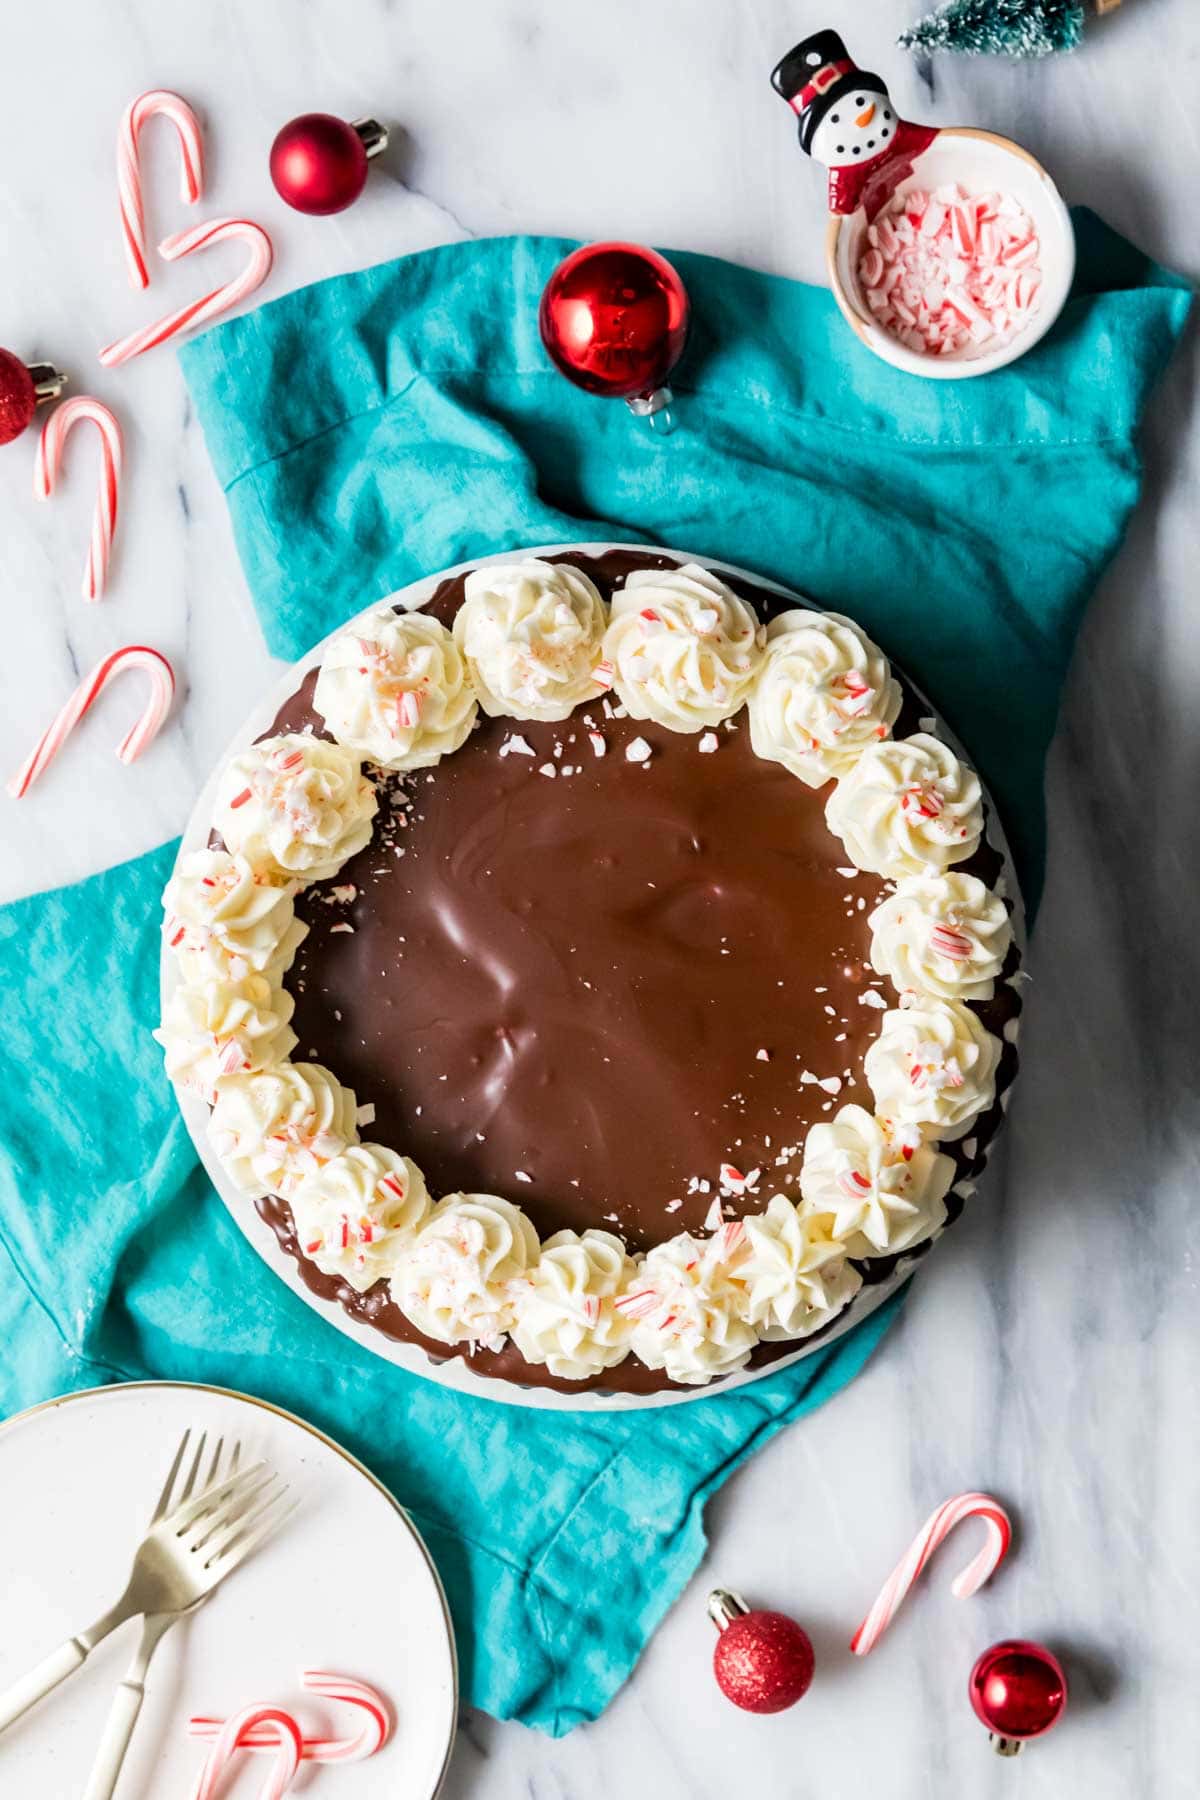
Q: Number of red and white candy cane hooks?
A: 7